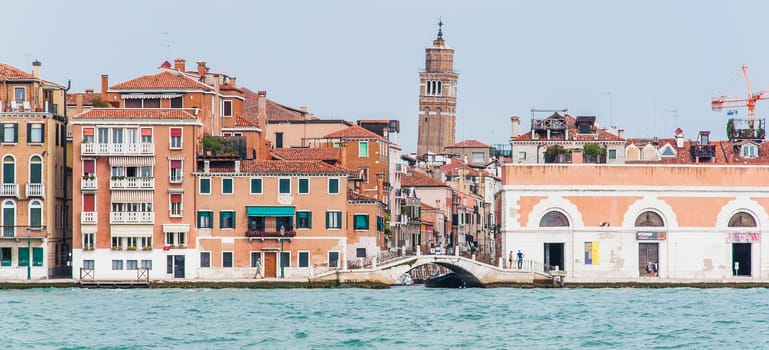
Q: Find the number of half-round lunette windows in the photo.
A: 3